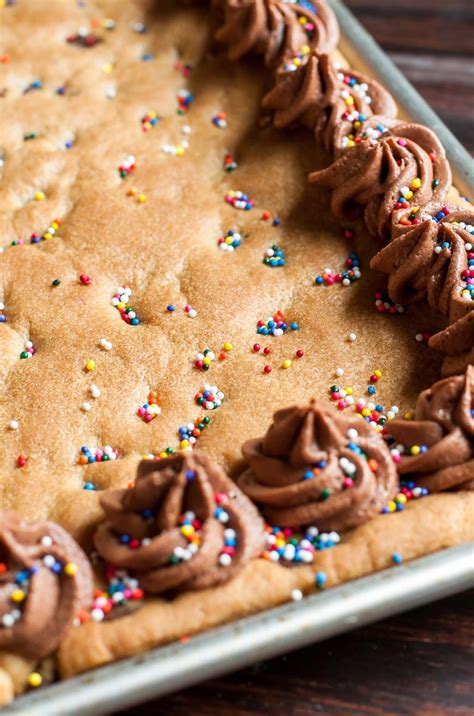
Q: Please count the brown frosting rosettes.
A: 9